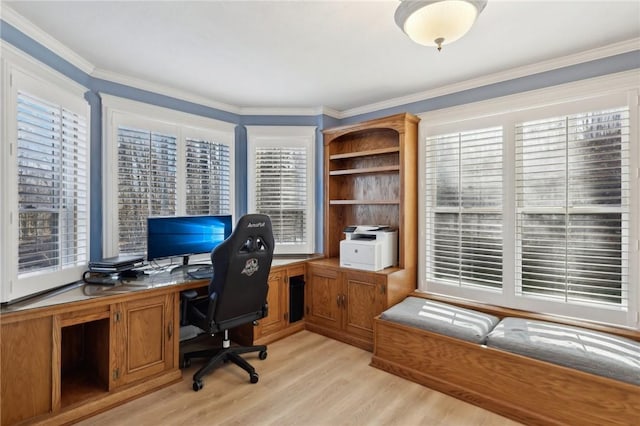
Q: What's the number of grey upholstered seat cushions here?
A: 2